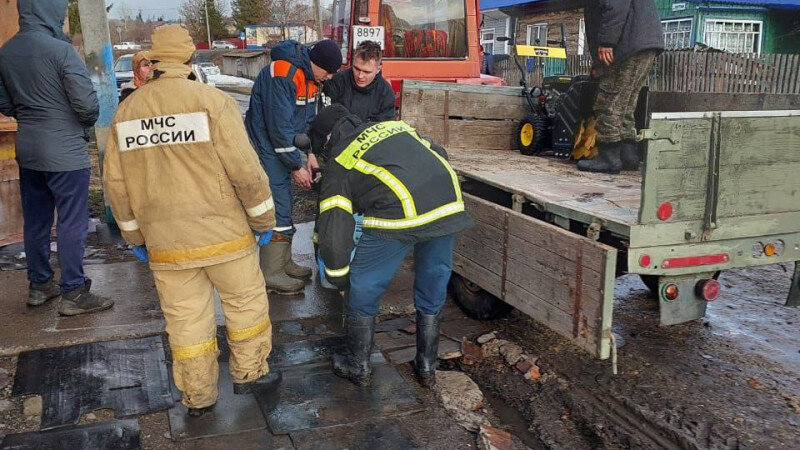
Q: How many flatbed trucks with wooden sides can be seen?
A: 1